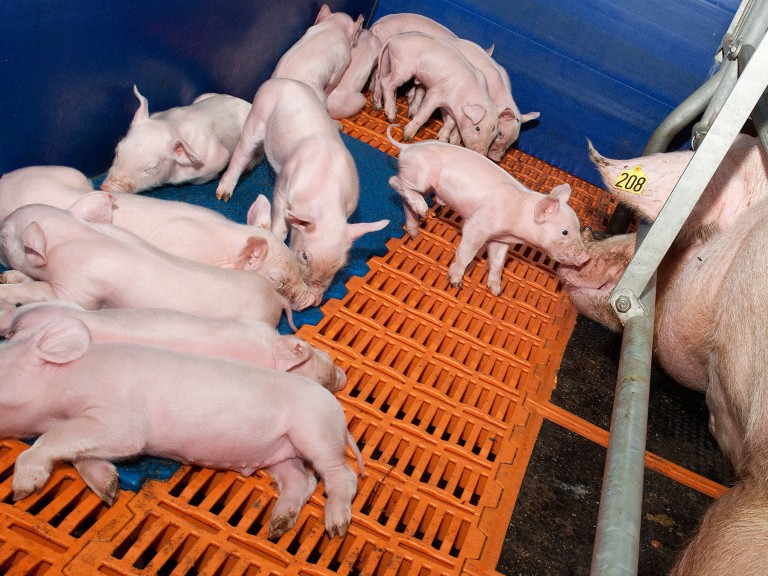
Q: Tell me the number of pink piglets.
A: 12